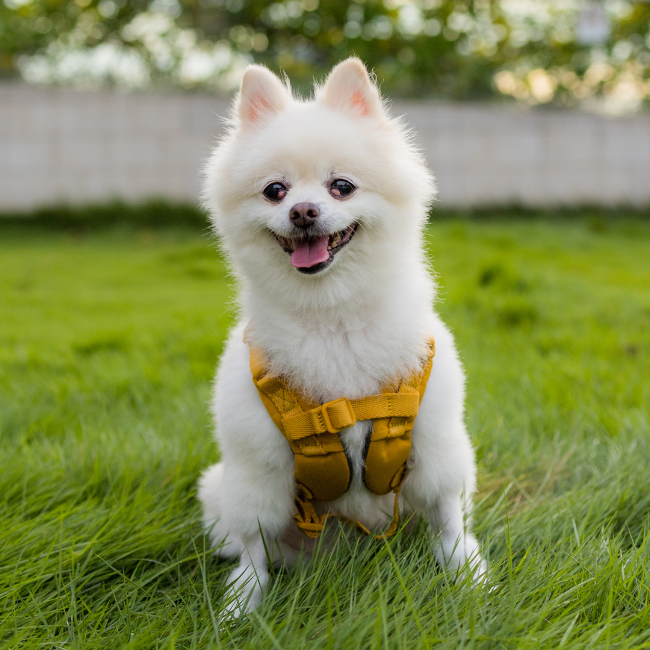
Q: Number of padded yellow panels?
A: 2